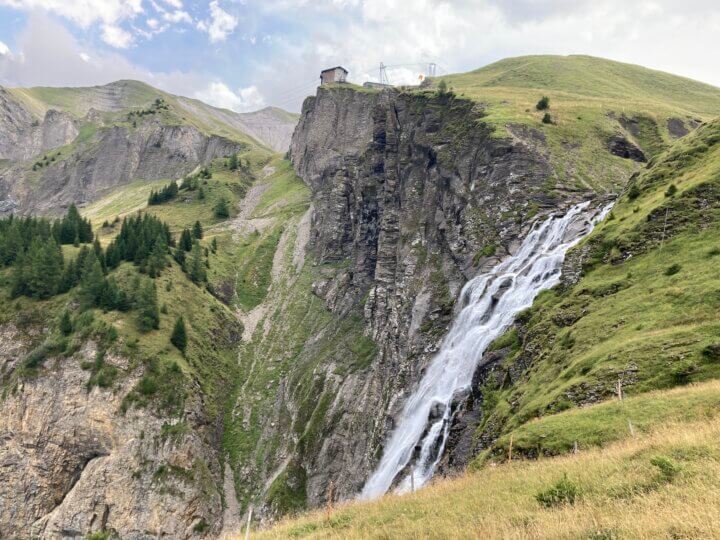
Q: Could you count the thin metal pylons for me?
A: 2